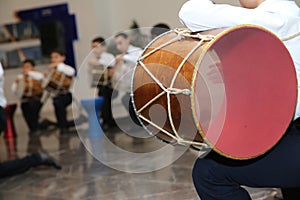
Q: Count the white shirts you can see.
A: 6